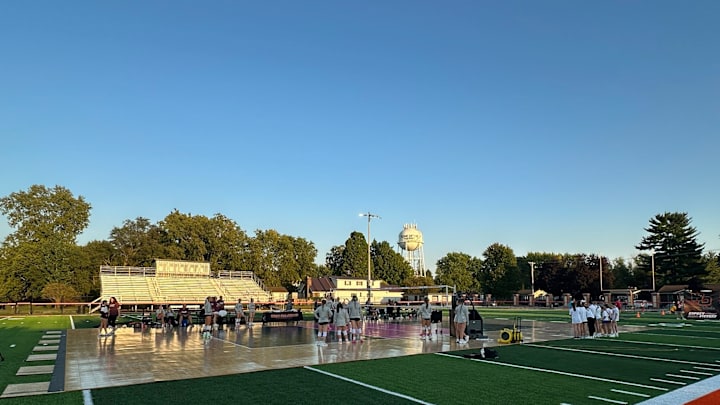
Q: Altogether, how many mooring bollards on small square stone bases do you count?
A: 0